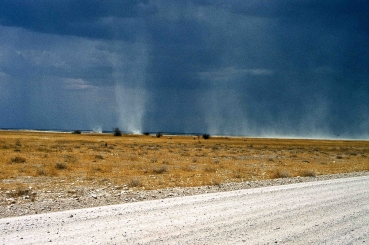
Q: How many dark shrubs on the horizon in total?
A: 5